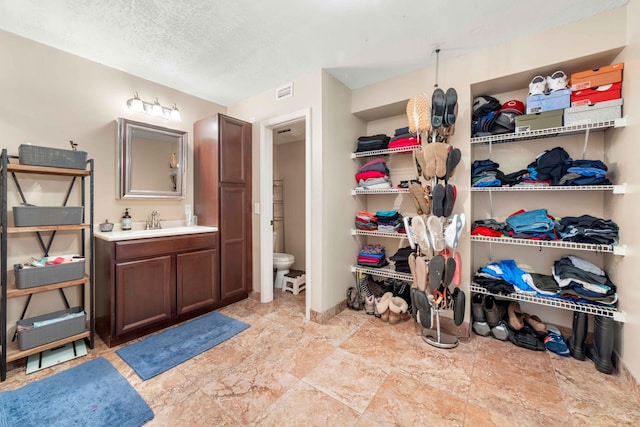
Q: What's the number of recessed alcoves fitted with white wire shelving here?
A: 2